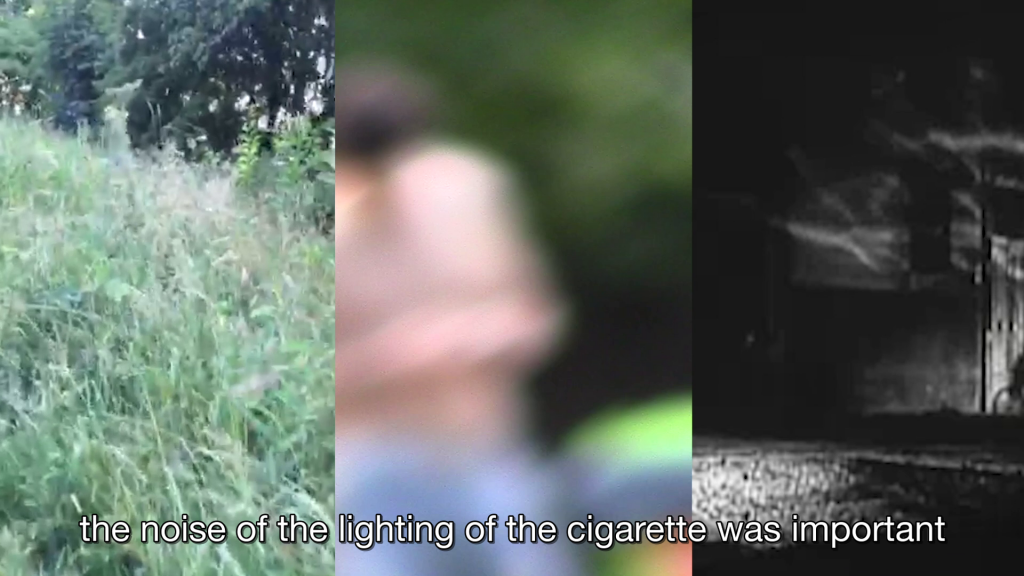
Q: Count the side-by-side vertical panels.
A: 3